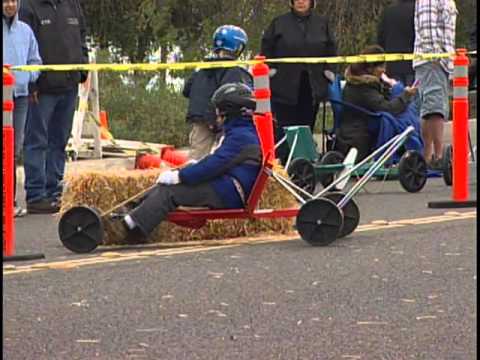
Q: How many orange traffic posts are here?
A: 3